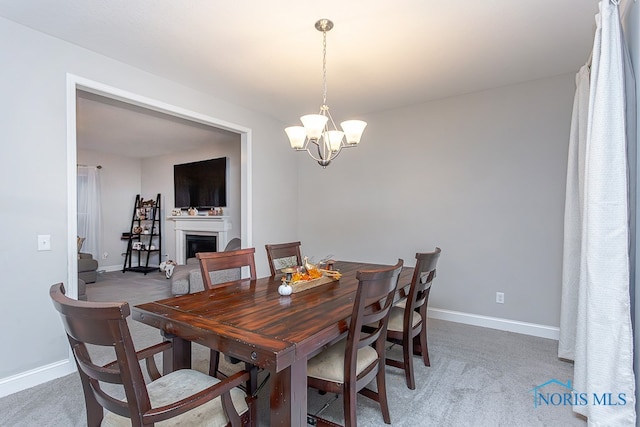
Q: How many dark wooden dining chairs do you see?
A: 5